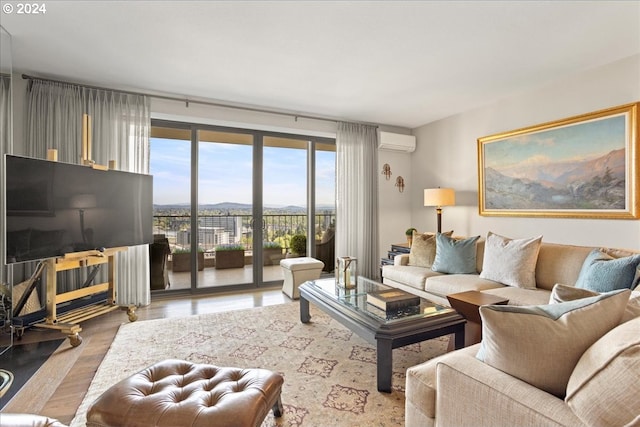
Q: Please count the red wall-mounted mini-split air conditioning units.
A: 0